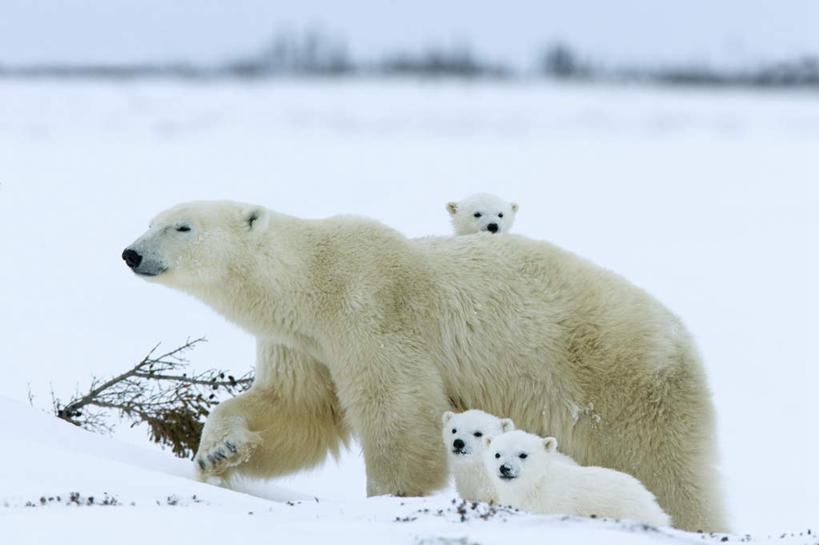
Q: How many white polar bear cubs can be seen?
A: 3